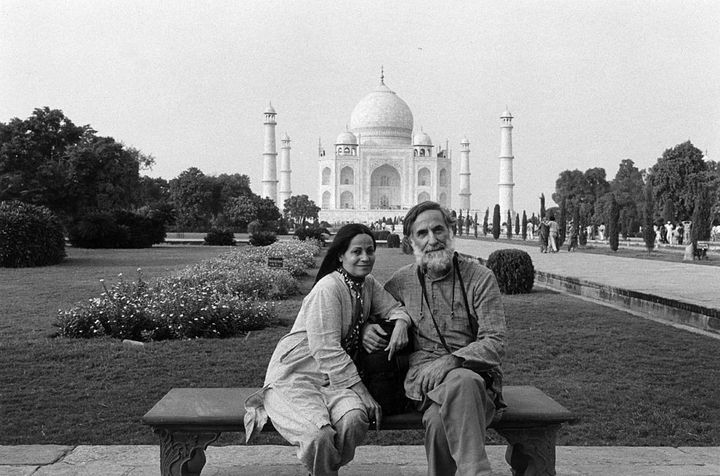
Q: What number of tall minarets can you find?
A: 4